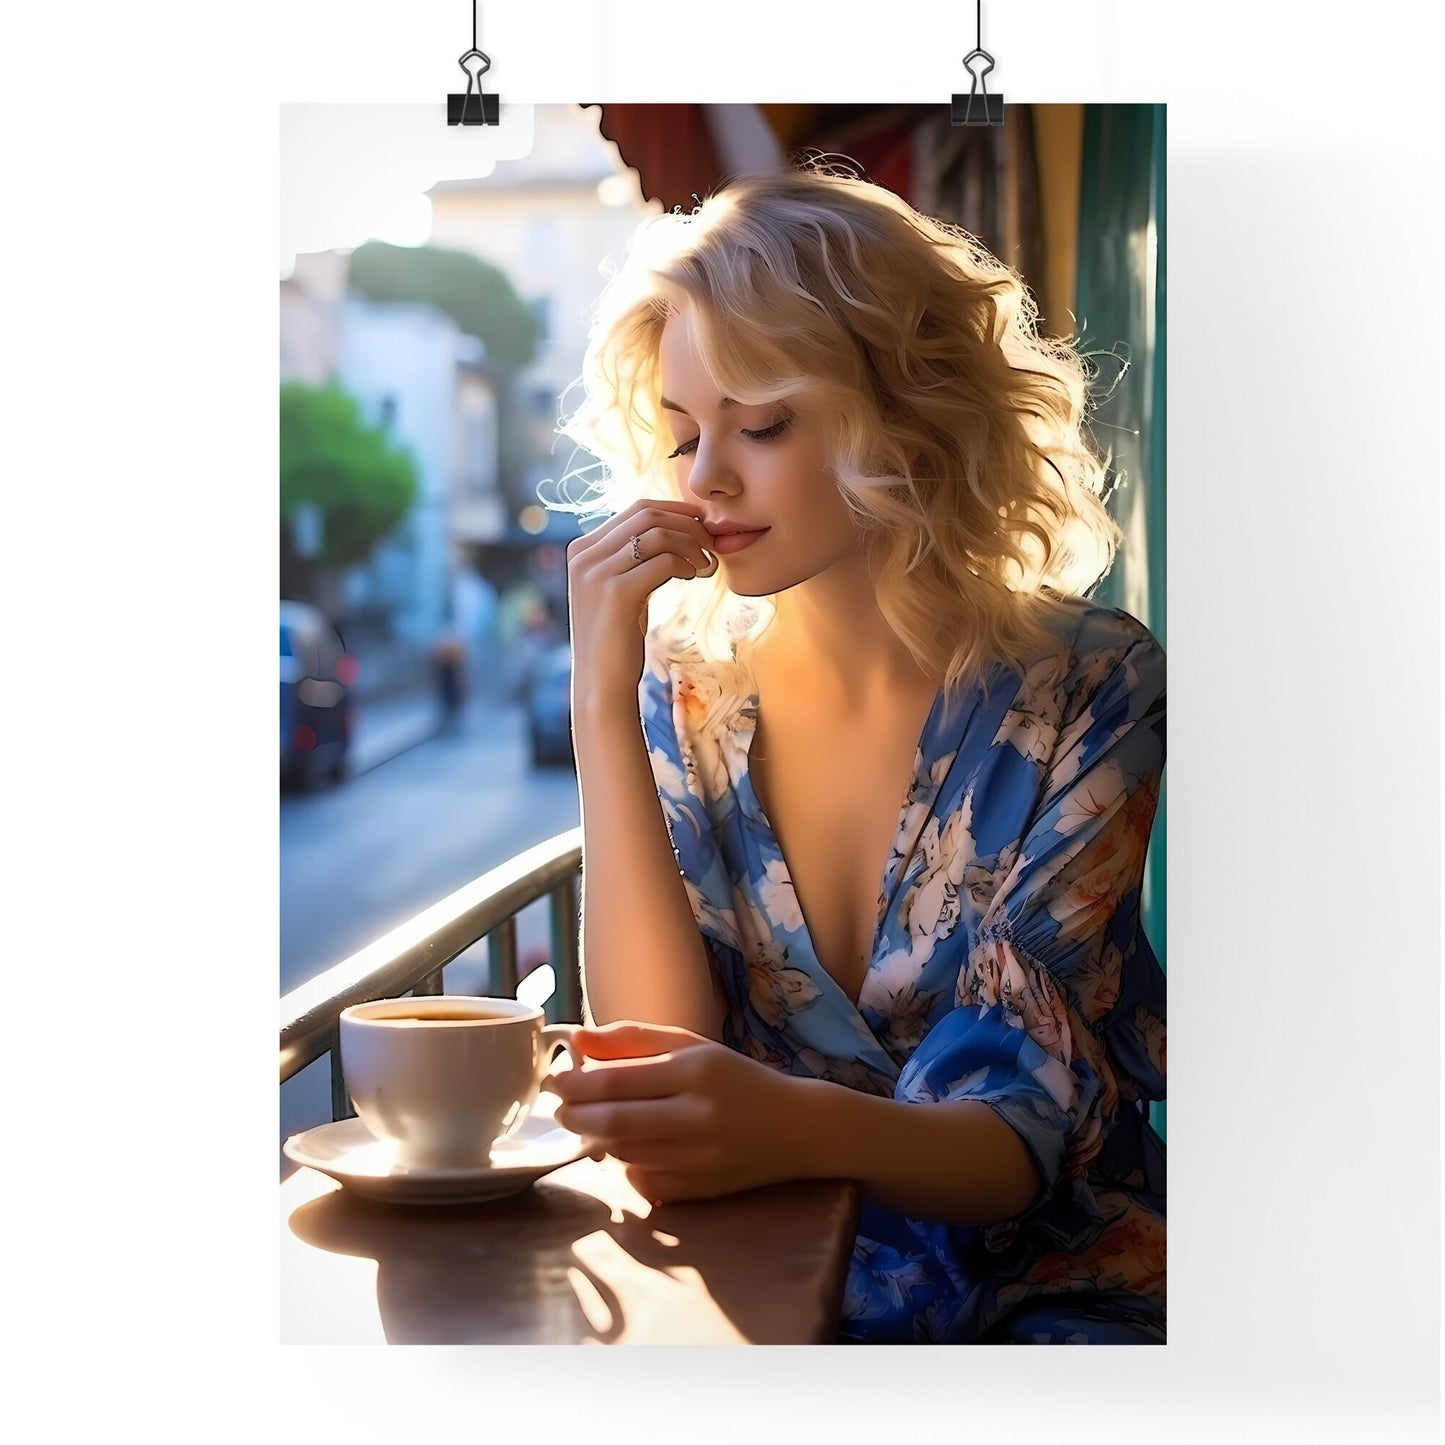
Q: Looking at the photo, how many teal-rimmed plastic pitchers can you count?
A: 0